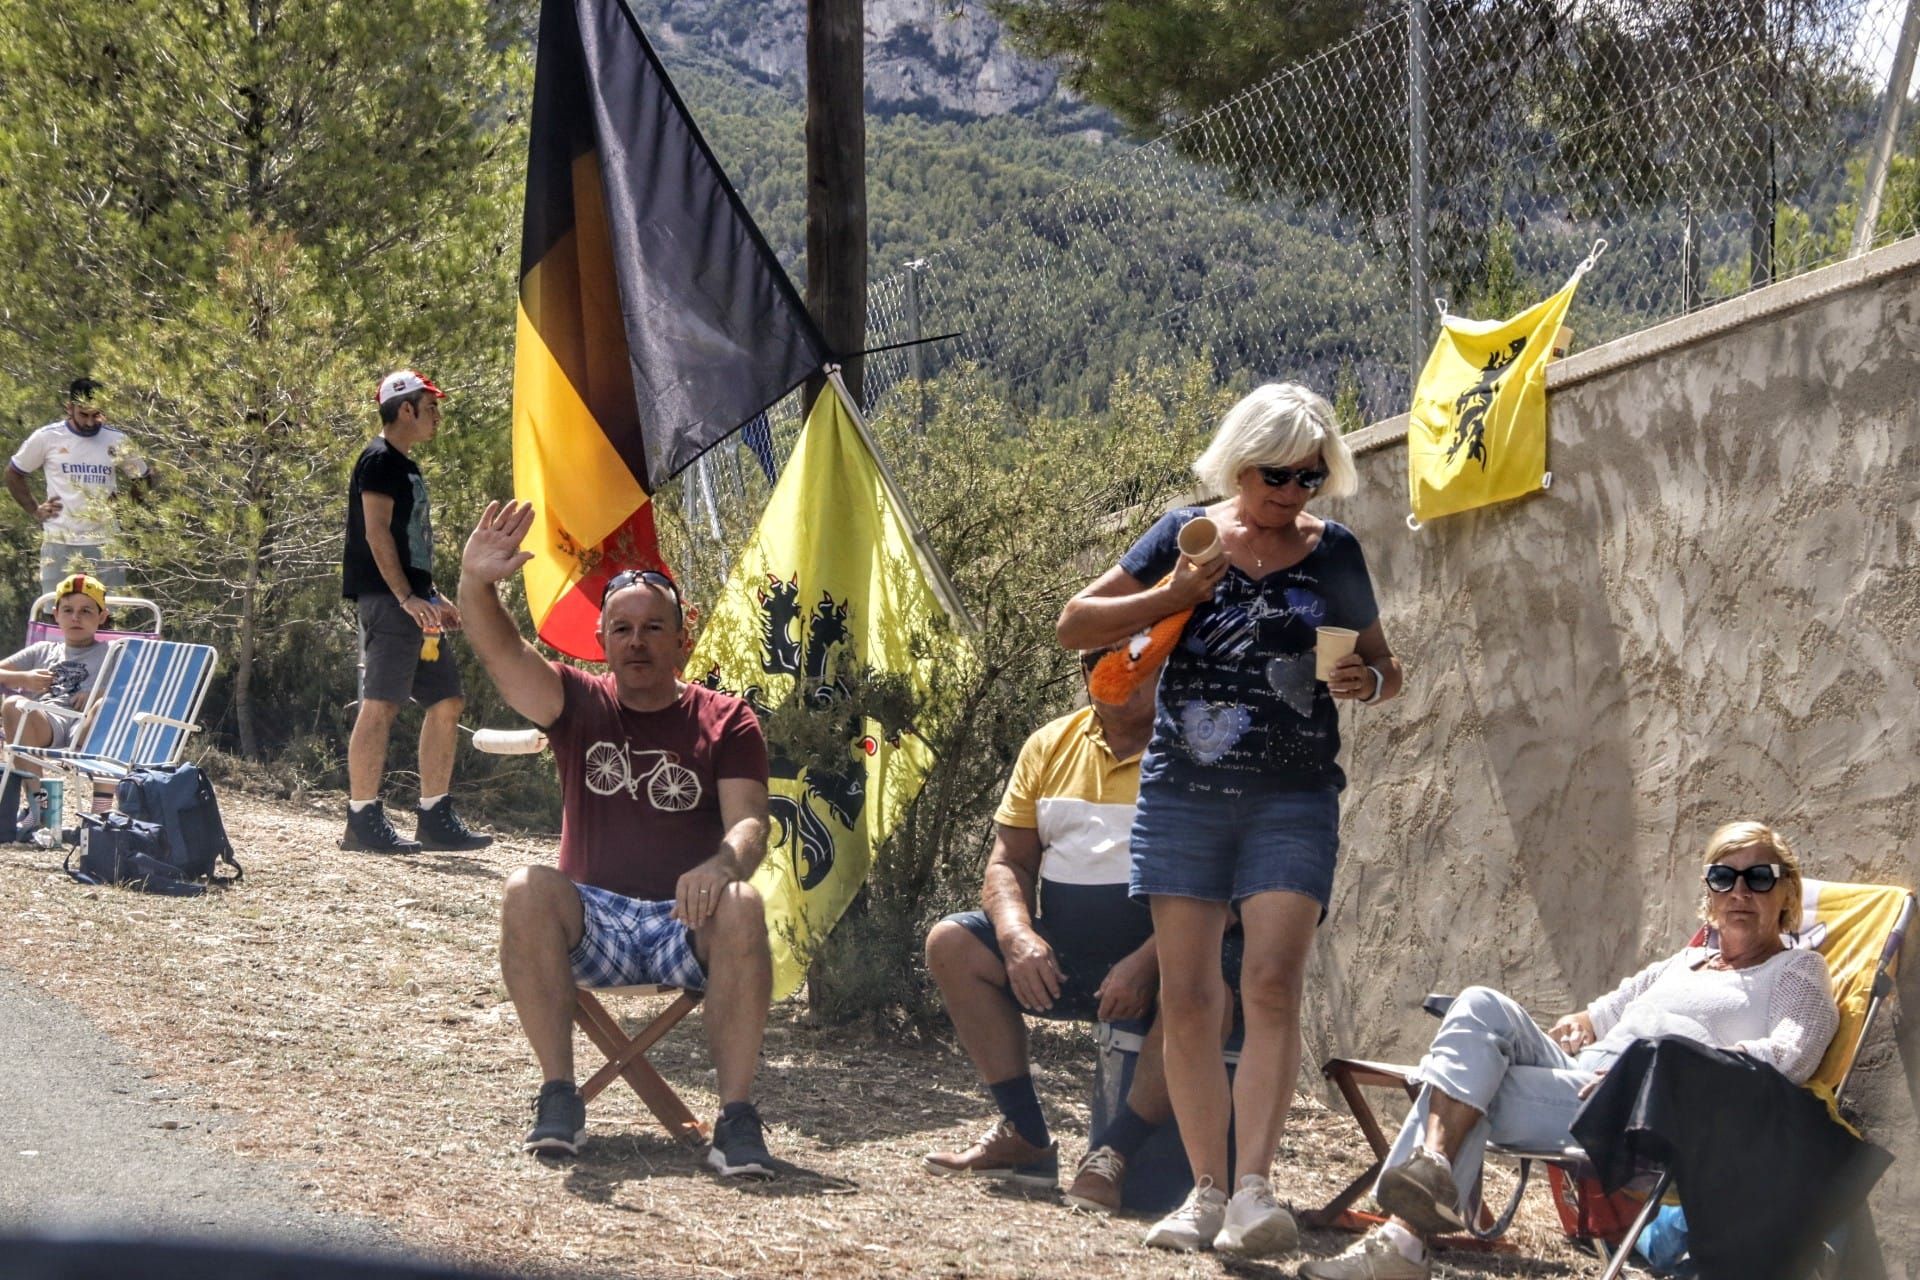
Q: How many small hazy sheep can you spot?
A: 0